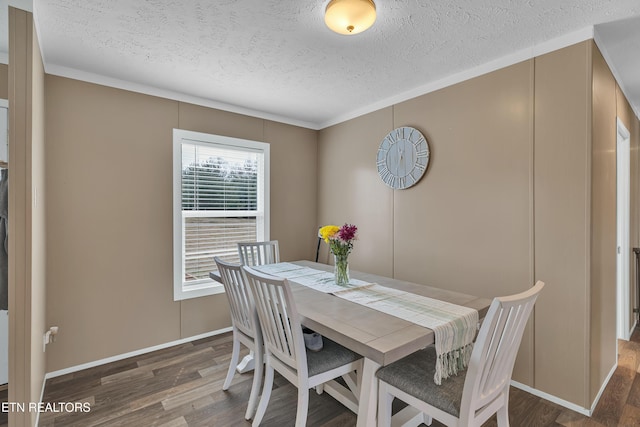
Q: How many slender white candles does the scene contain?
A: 0